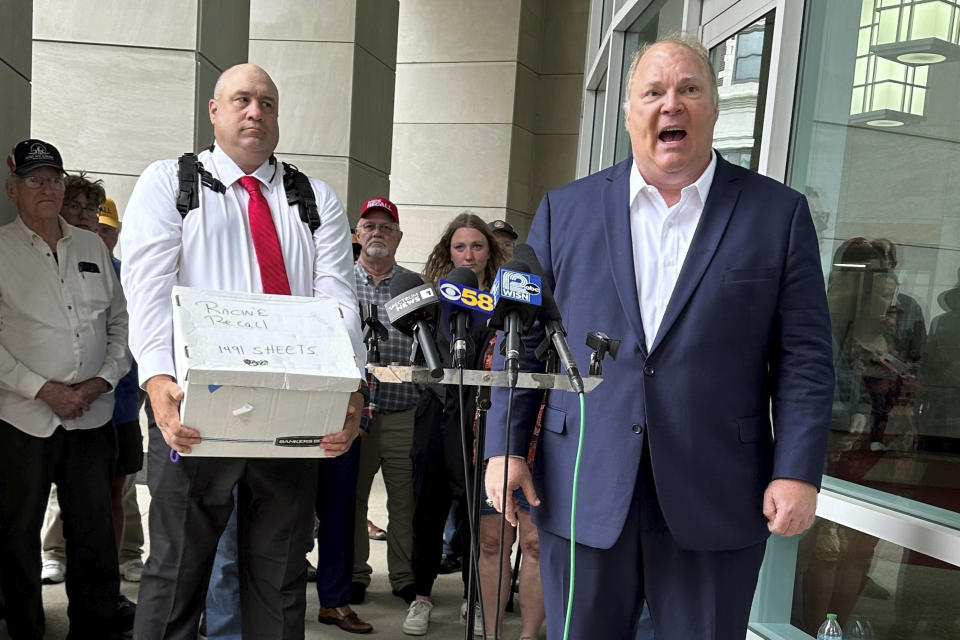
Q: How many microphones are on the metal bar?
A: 4